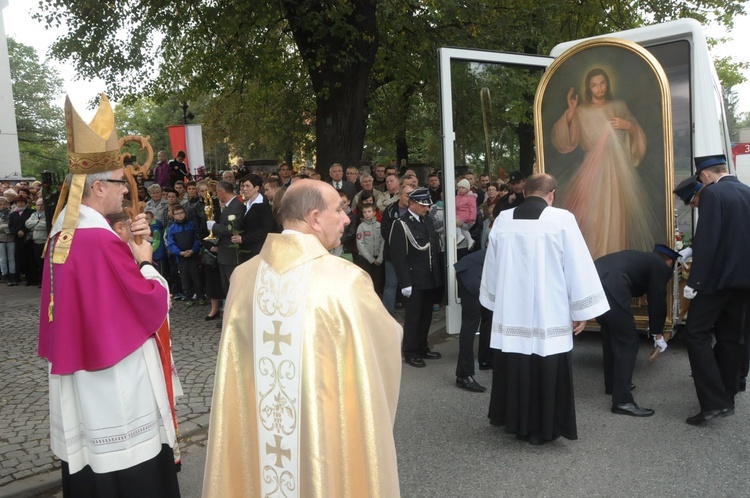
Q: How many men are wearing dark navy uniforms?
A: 5